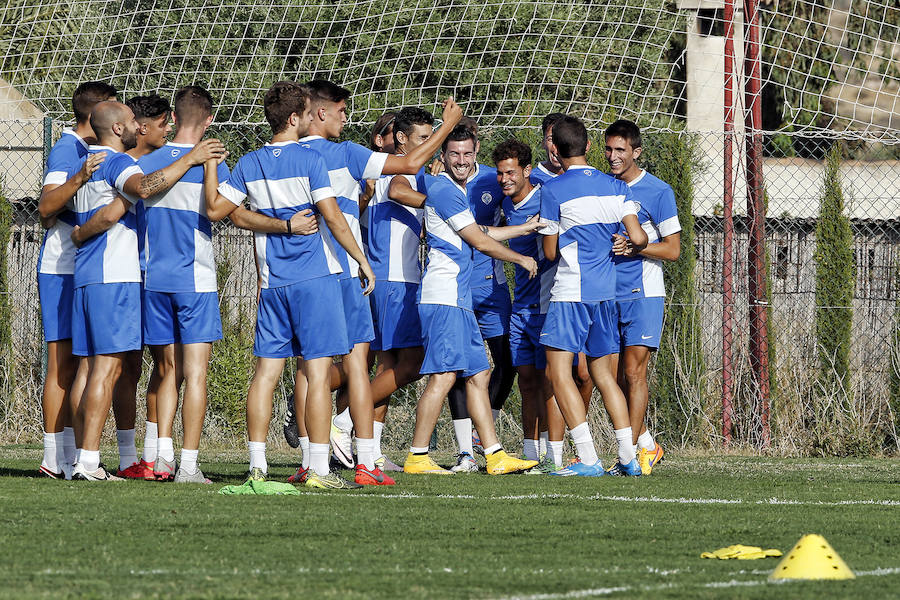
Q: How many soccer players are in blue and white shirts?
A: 14